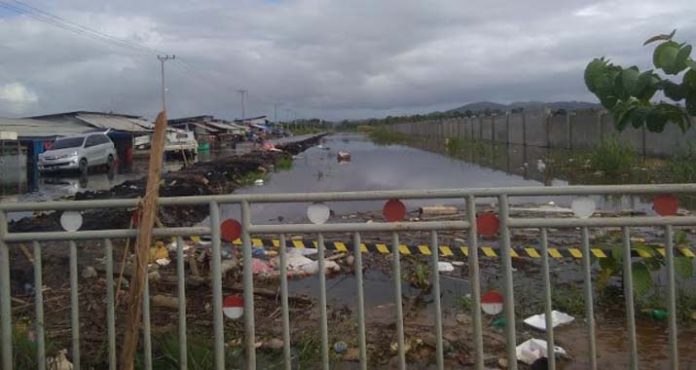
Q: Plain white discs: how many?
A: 3